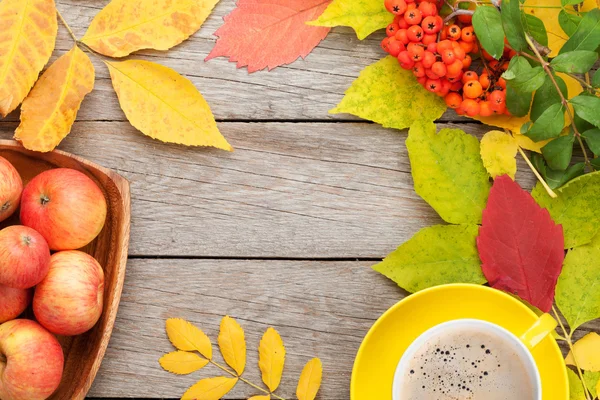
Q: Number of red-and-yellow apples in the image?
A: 6